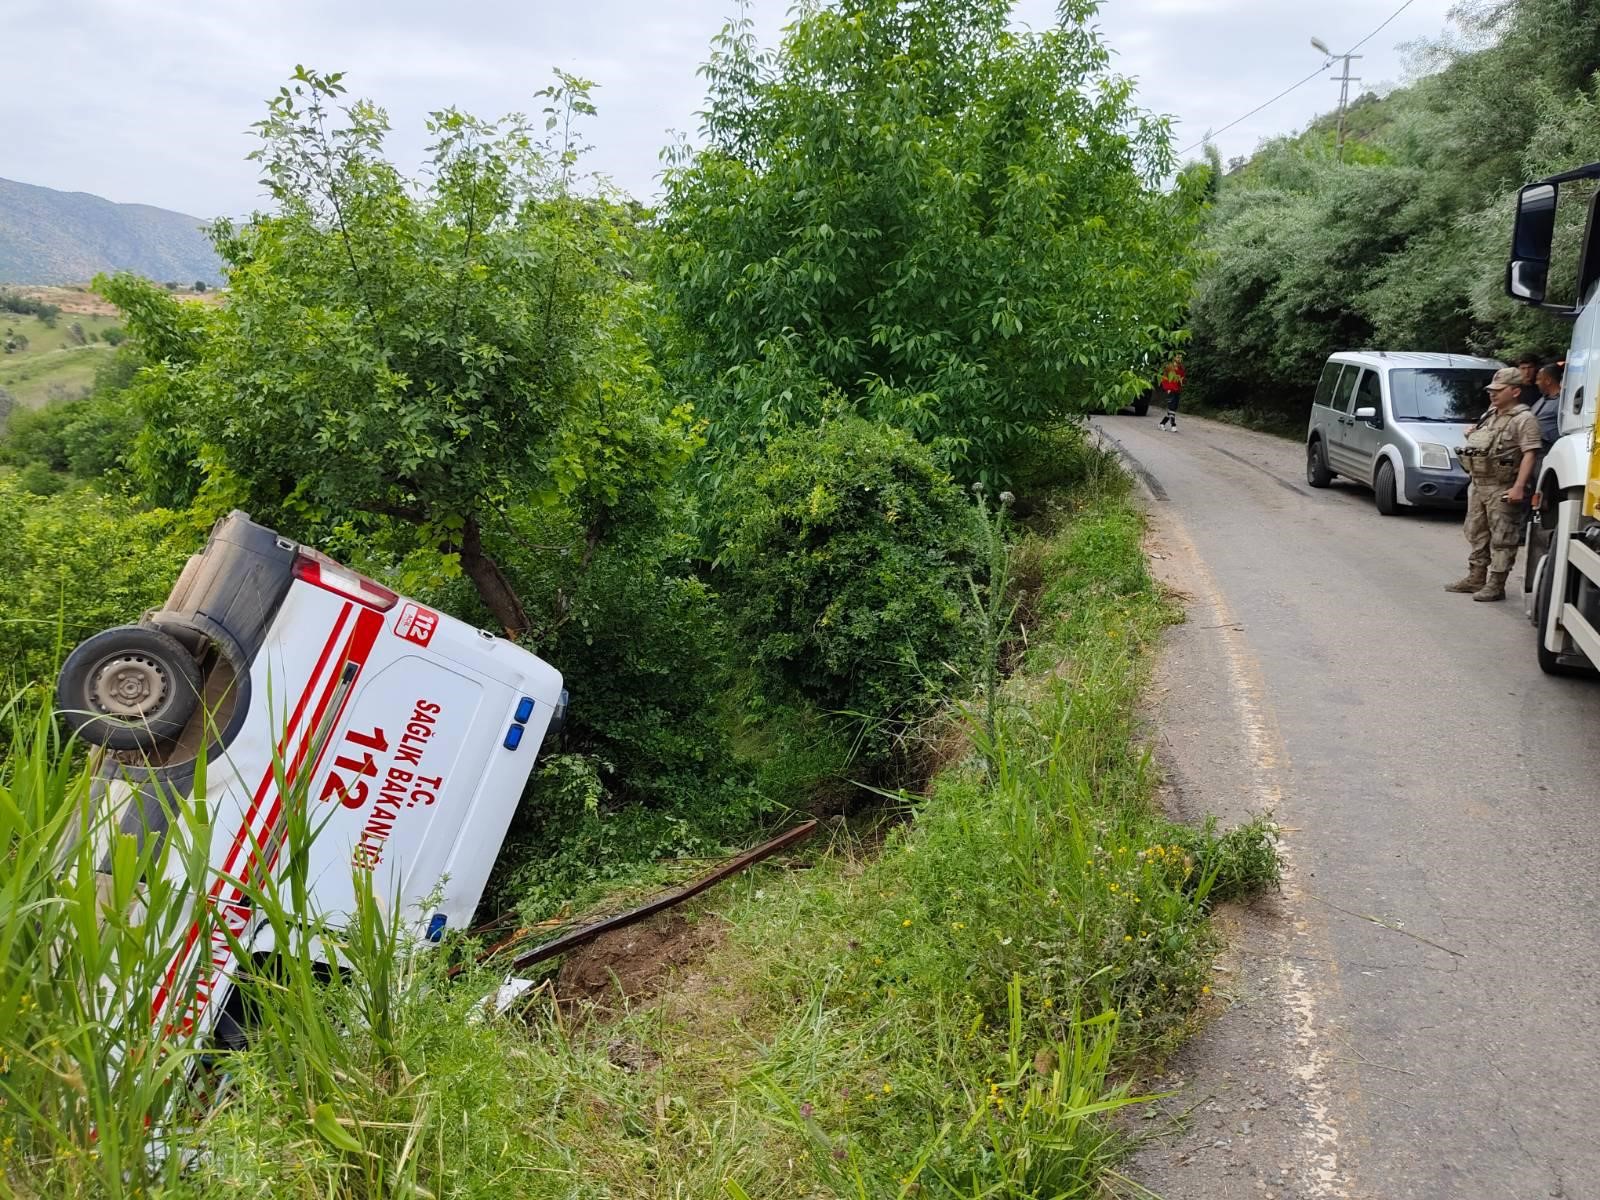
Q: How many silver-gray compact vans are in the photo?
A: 1